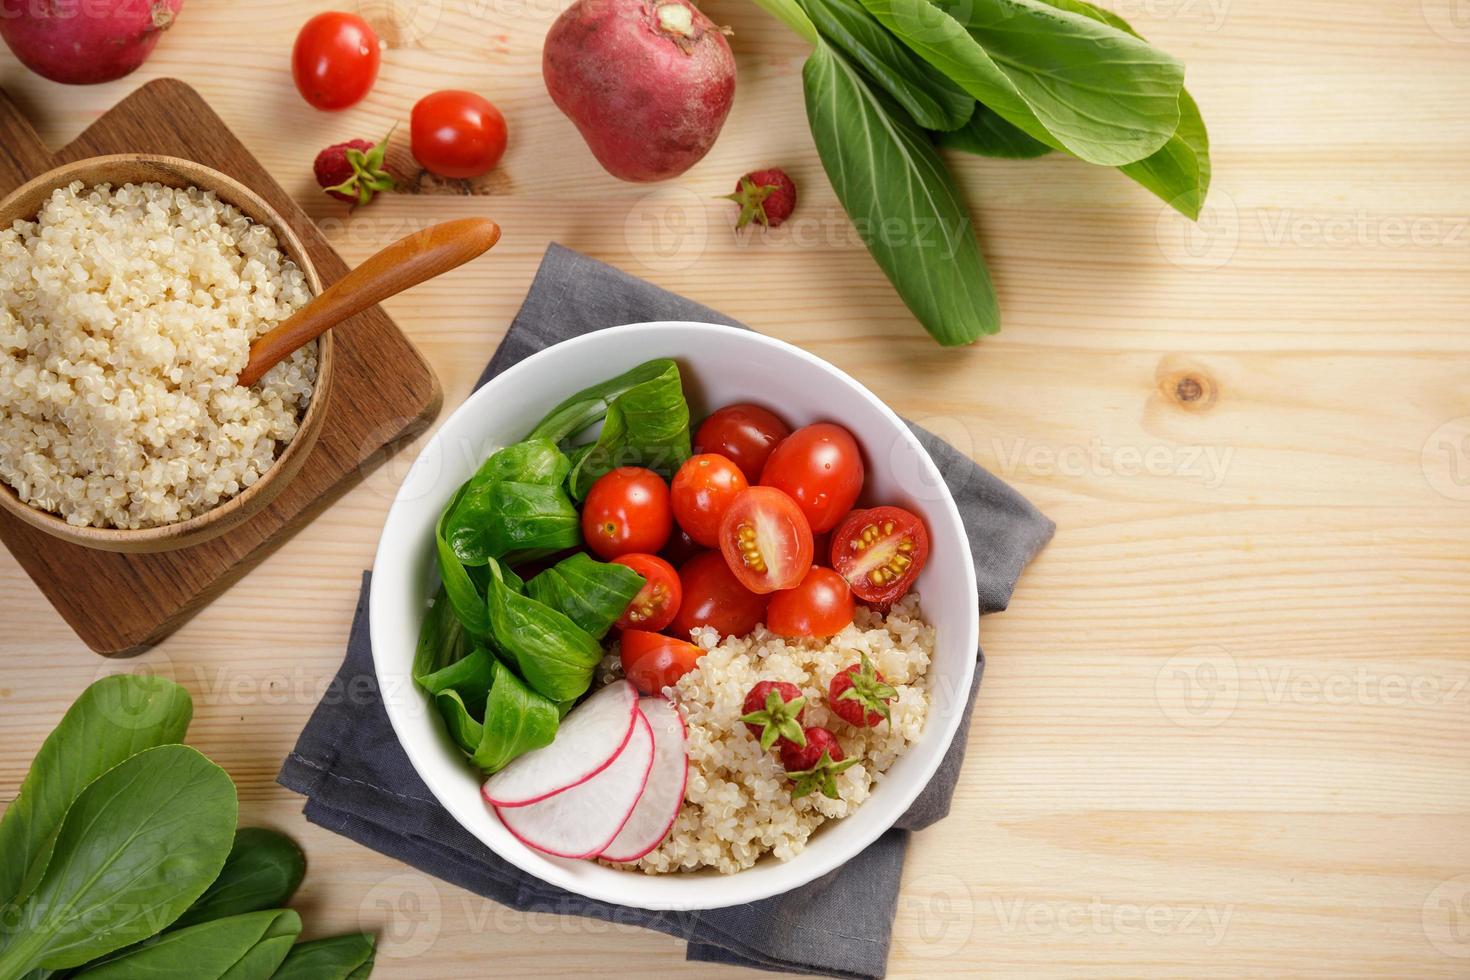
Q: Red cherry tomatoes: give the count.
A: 12